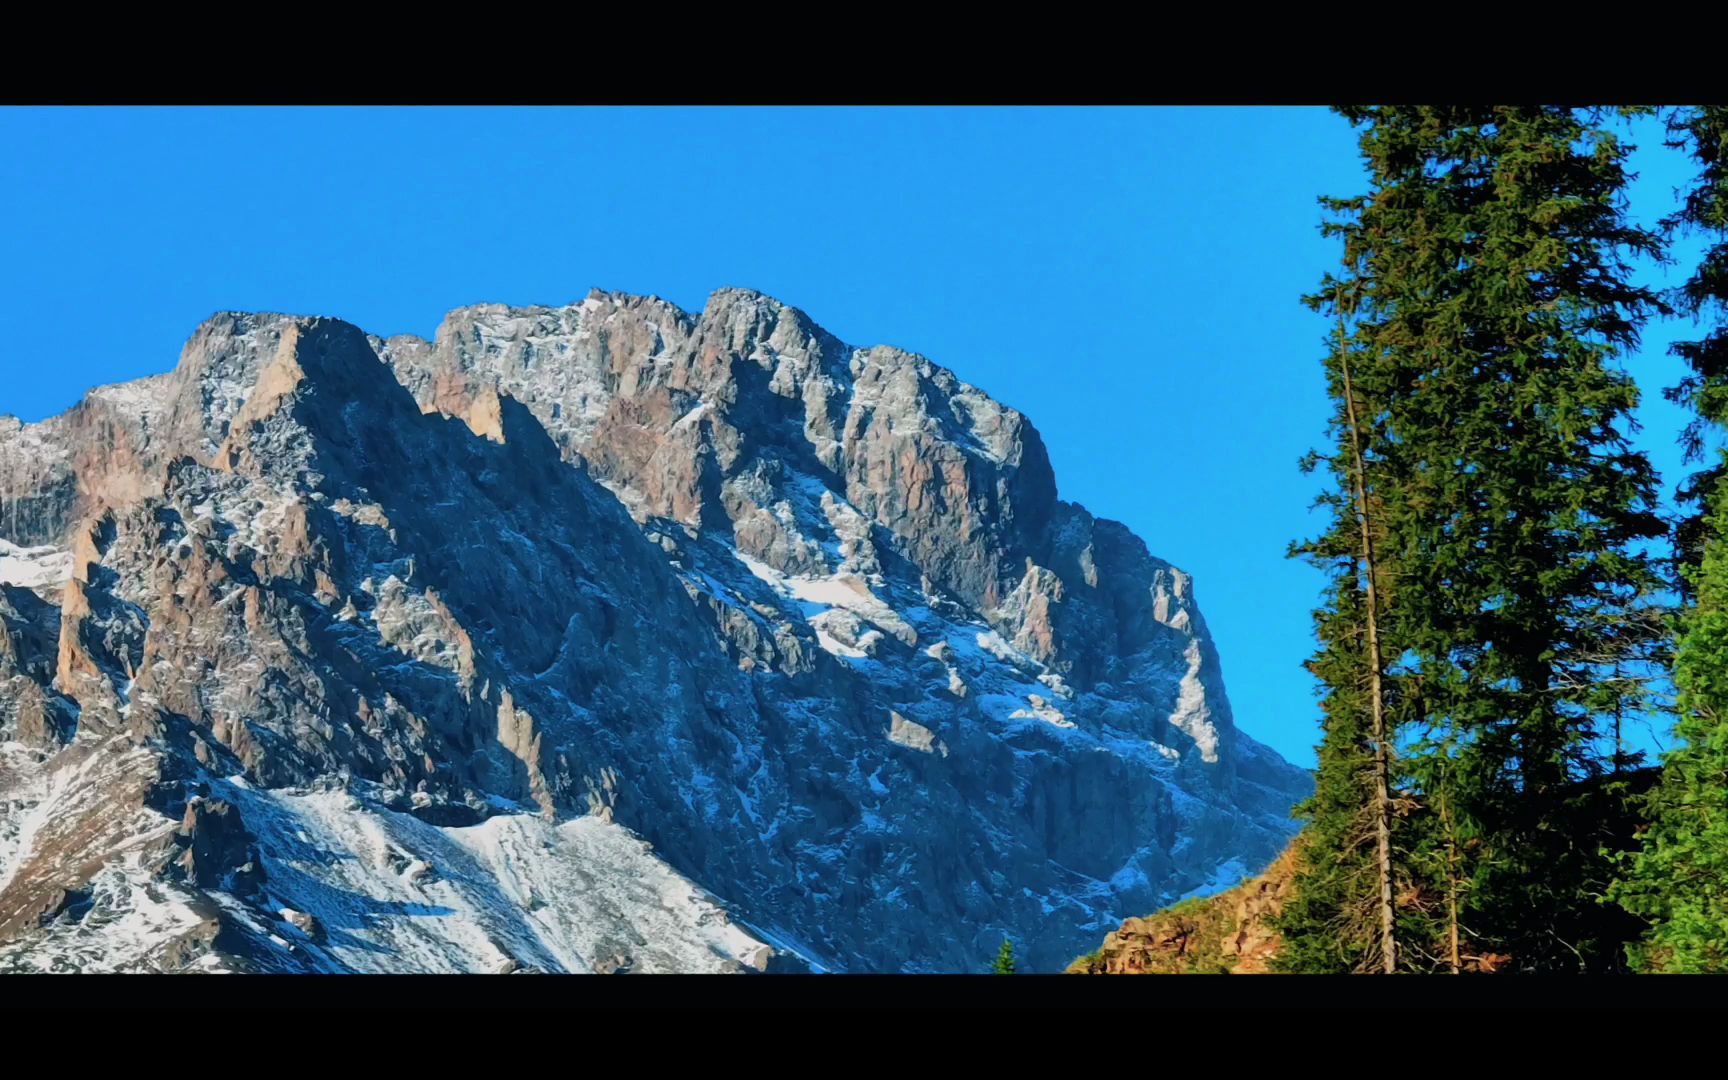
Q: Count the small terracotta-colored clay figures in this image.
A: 0